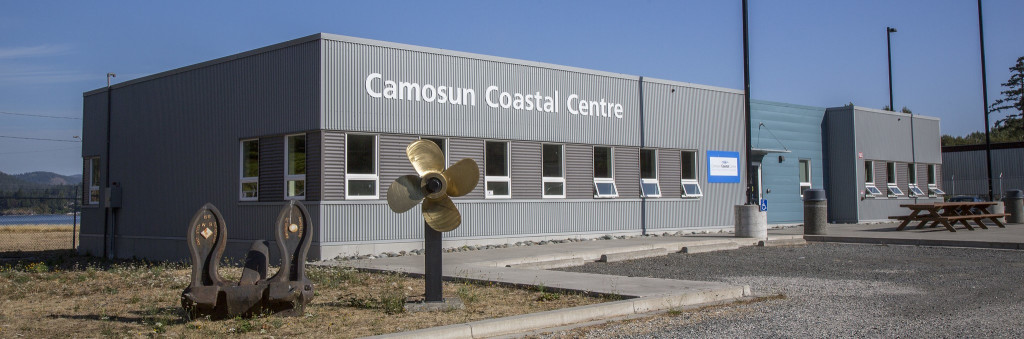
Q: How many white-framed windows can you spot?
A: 15